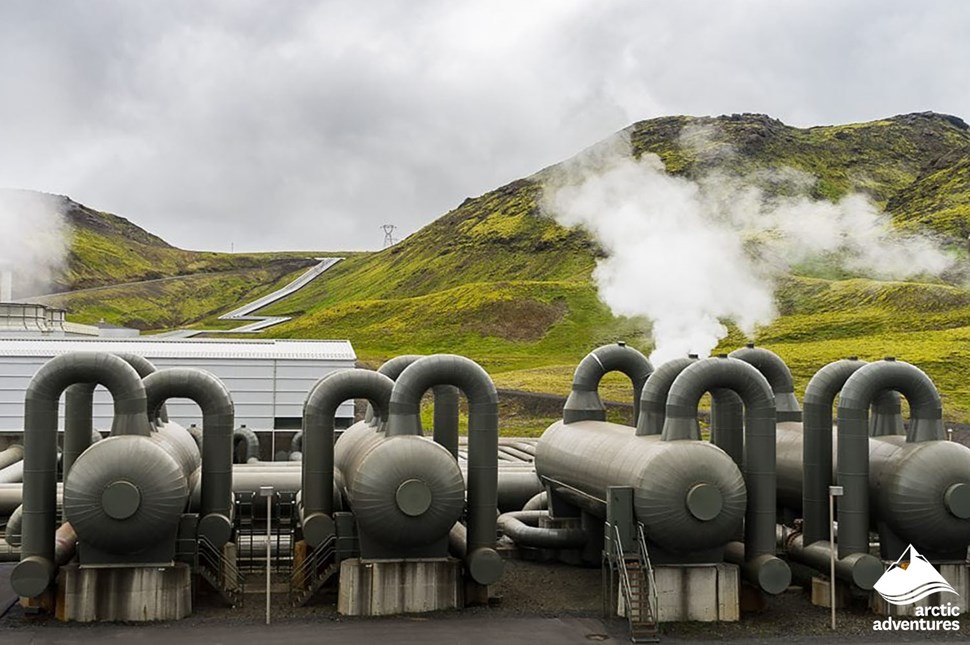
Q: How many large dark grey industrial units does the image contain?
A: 4